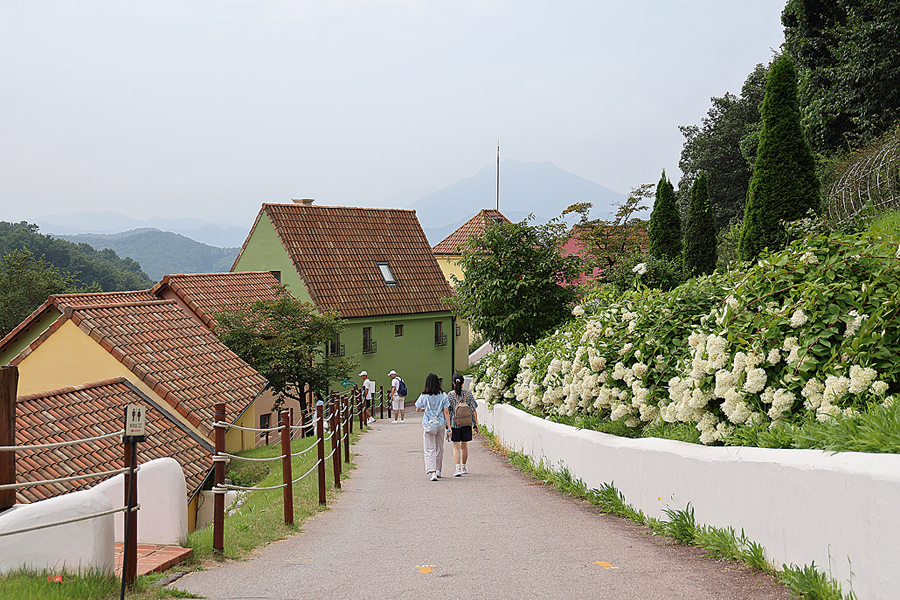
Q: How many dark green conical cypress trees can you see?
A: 3